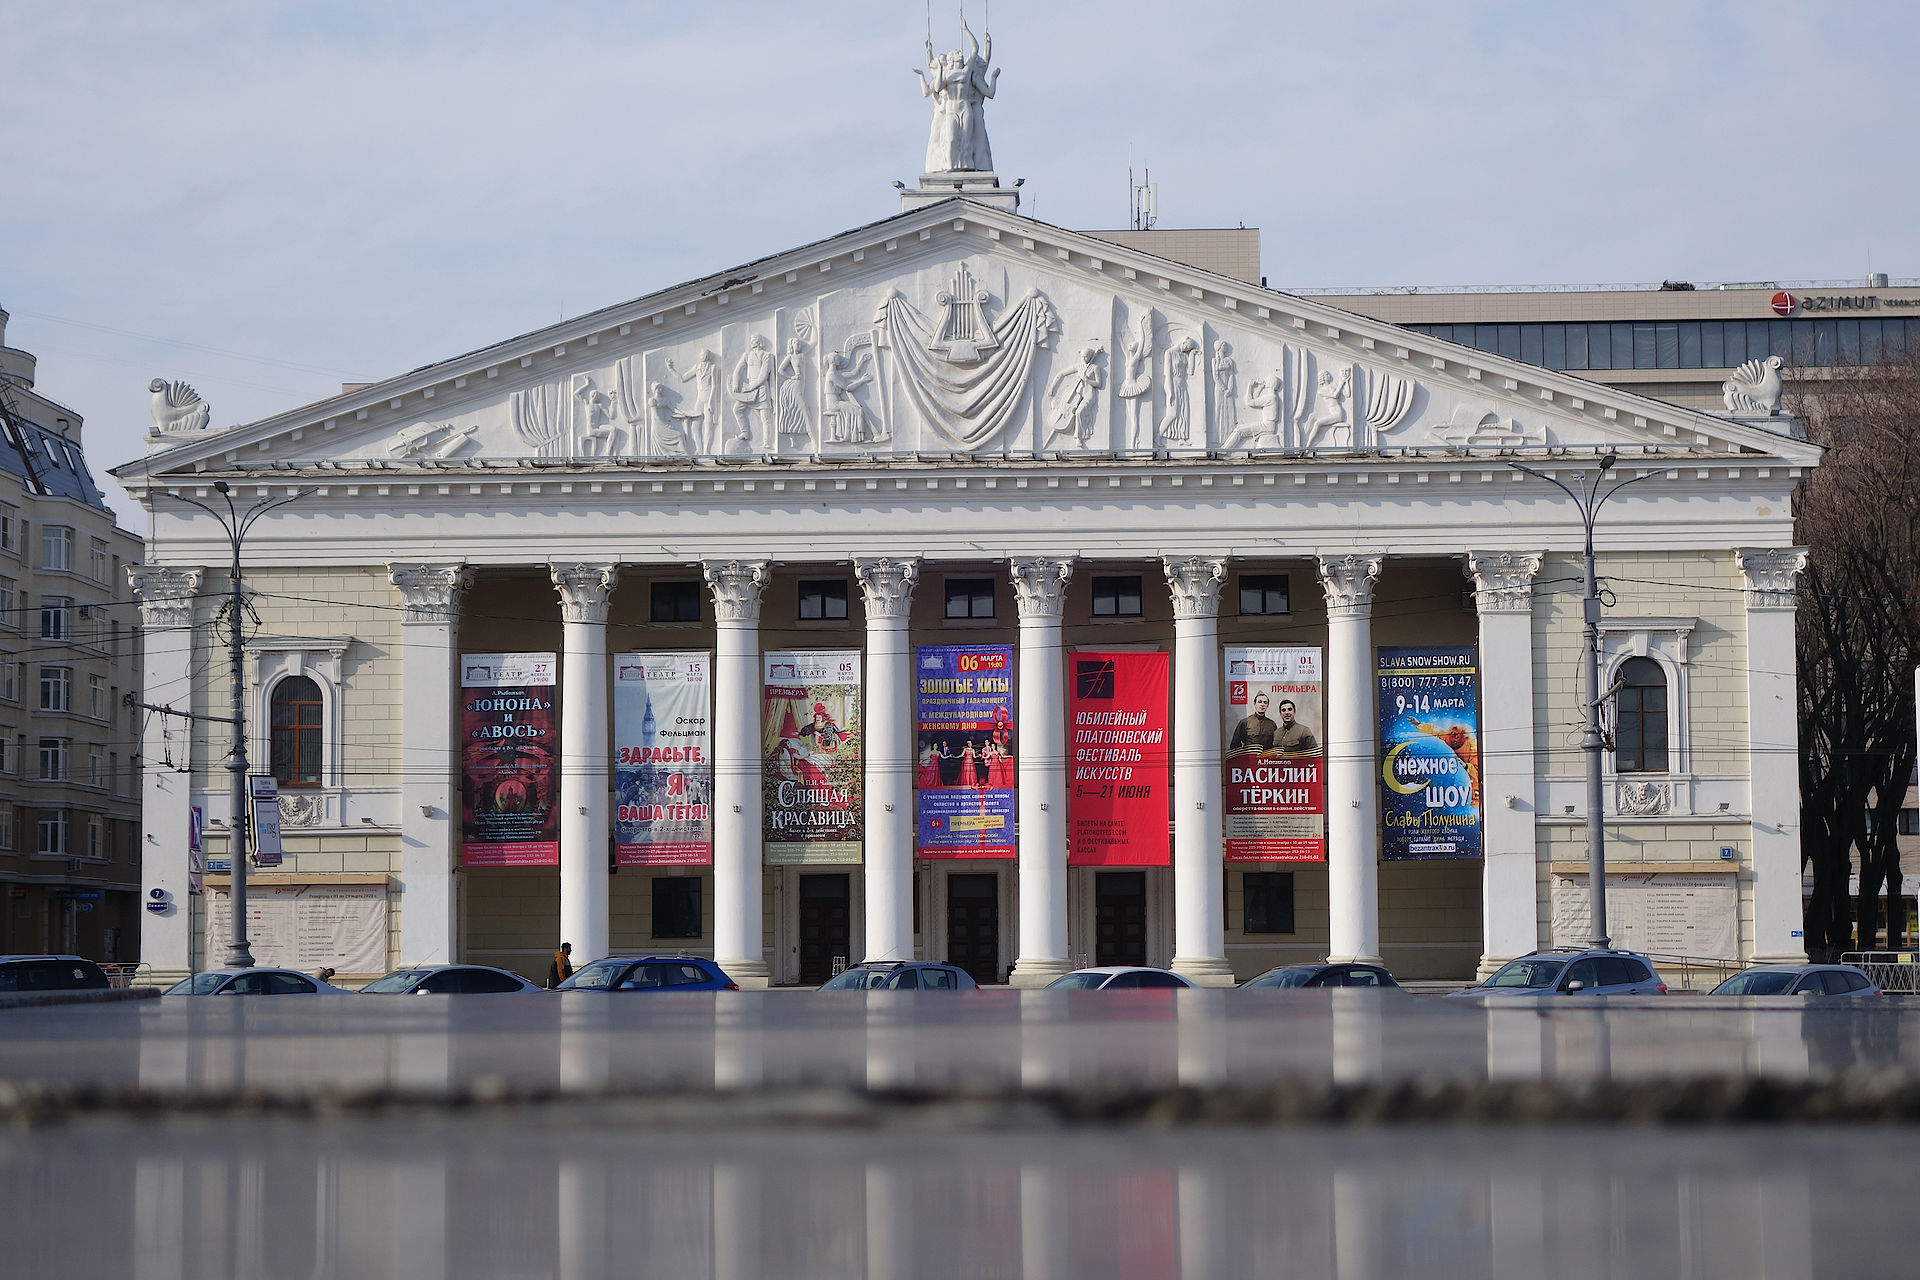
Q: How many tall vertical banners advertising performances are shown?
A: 7